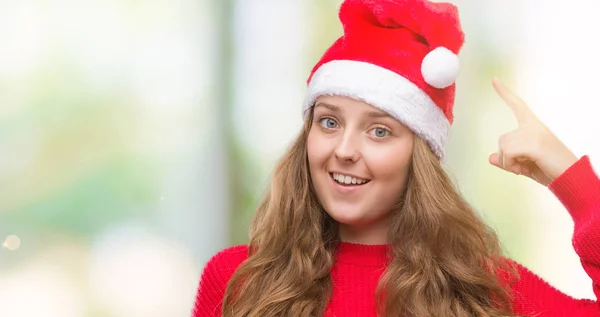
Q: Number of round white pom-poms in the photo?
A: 1